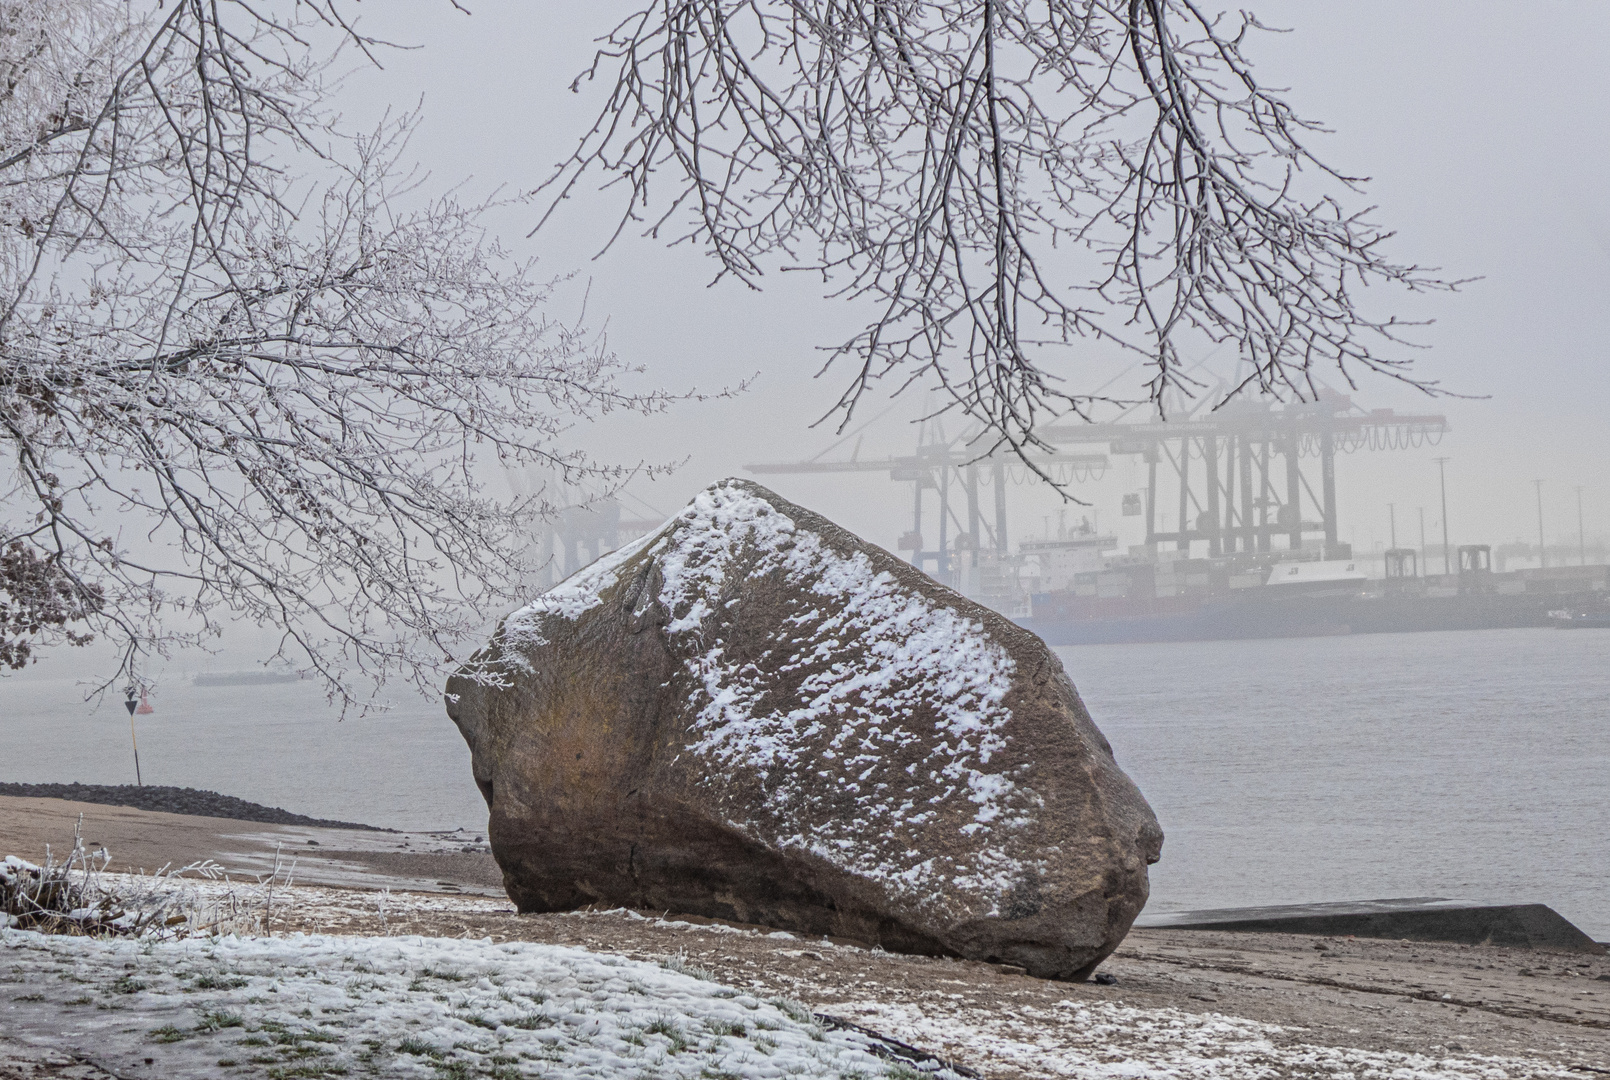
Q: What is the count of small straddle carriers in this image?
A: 2